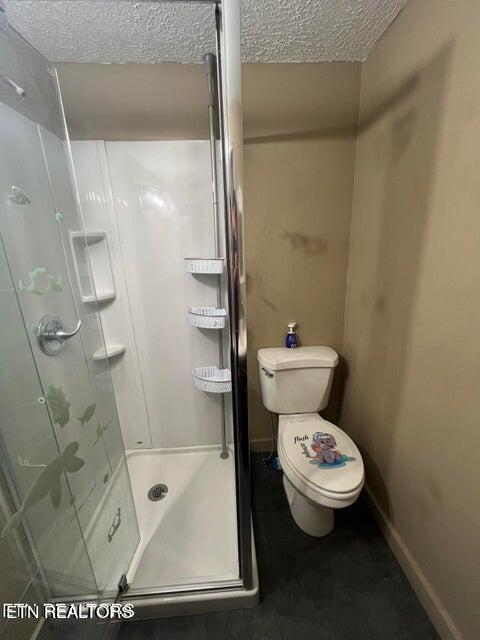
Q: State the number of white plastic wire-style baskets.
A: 3